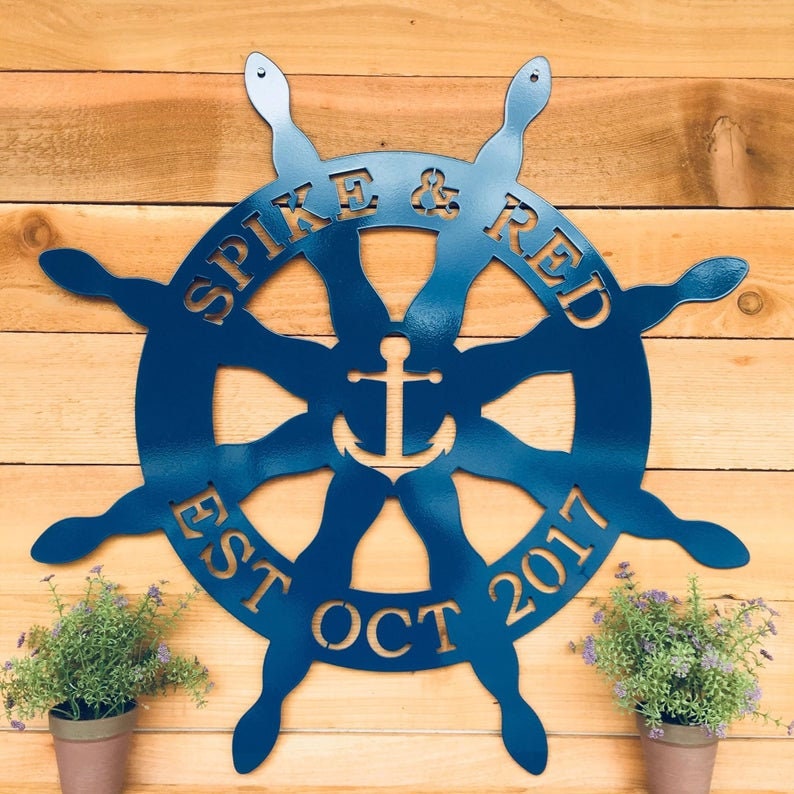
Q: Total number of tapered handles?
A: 8